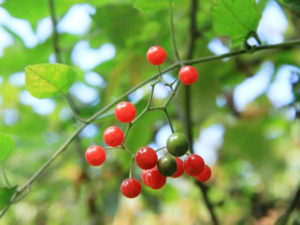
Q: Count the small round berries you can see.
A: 14